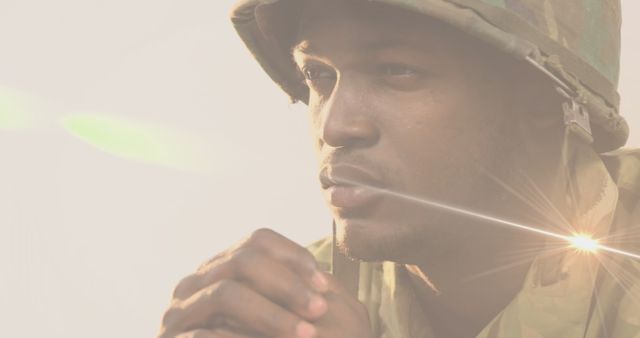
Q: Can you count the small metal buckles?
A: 1